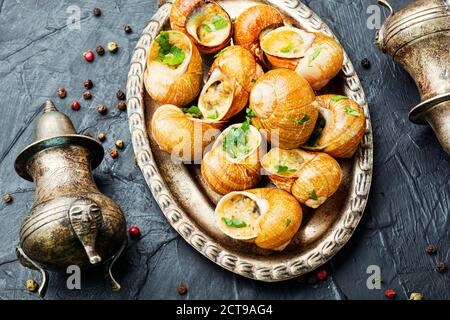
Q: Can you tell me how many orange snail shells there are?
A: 11